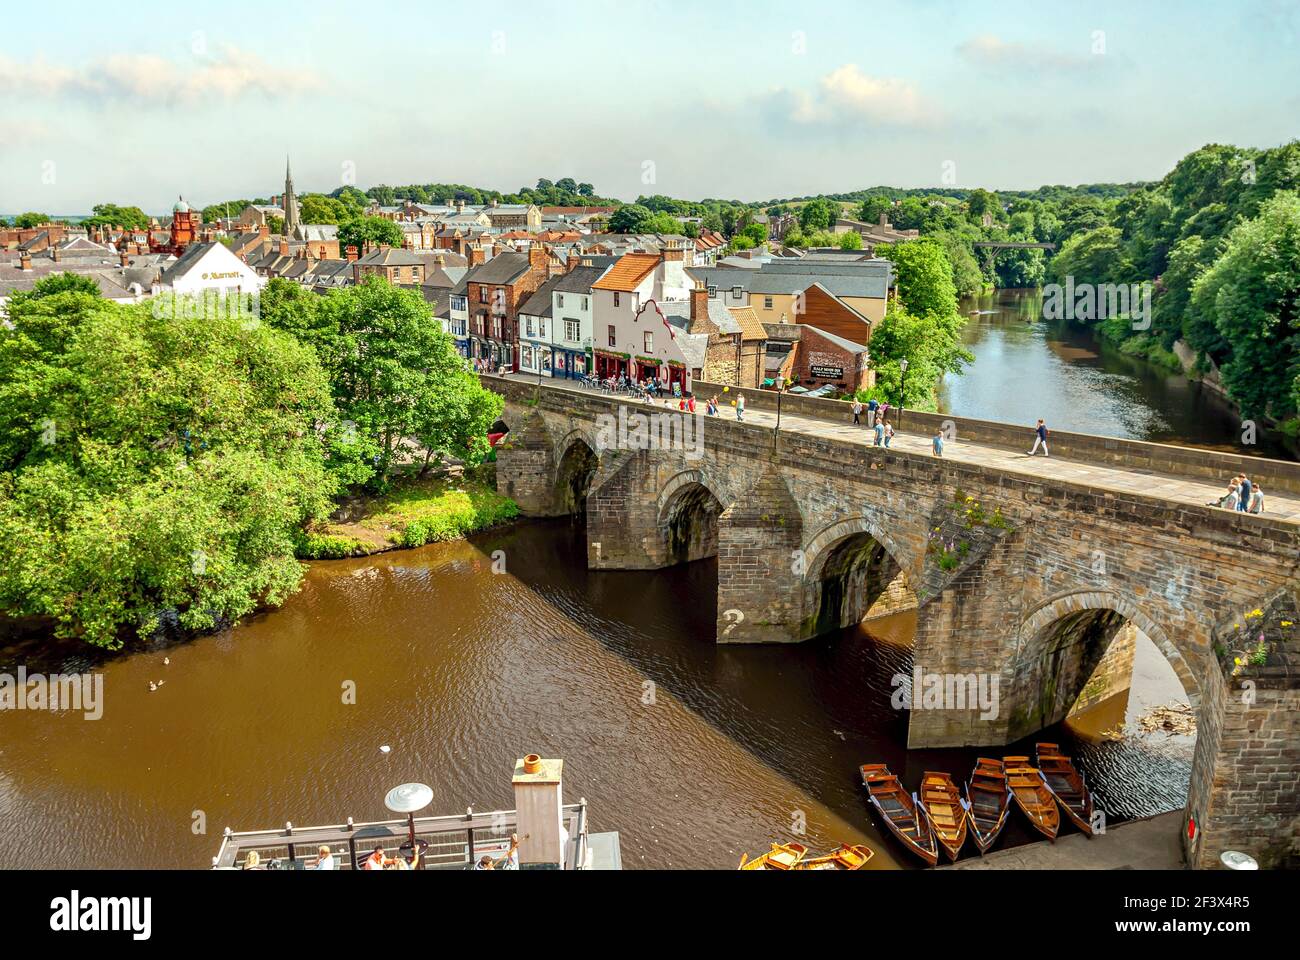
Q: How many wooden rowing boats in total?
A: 7